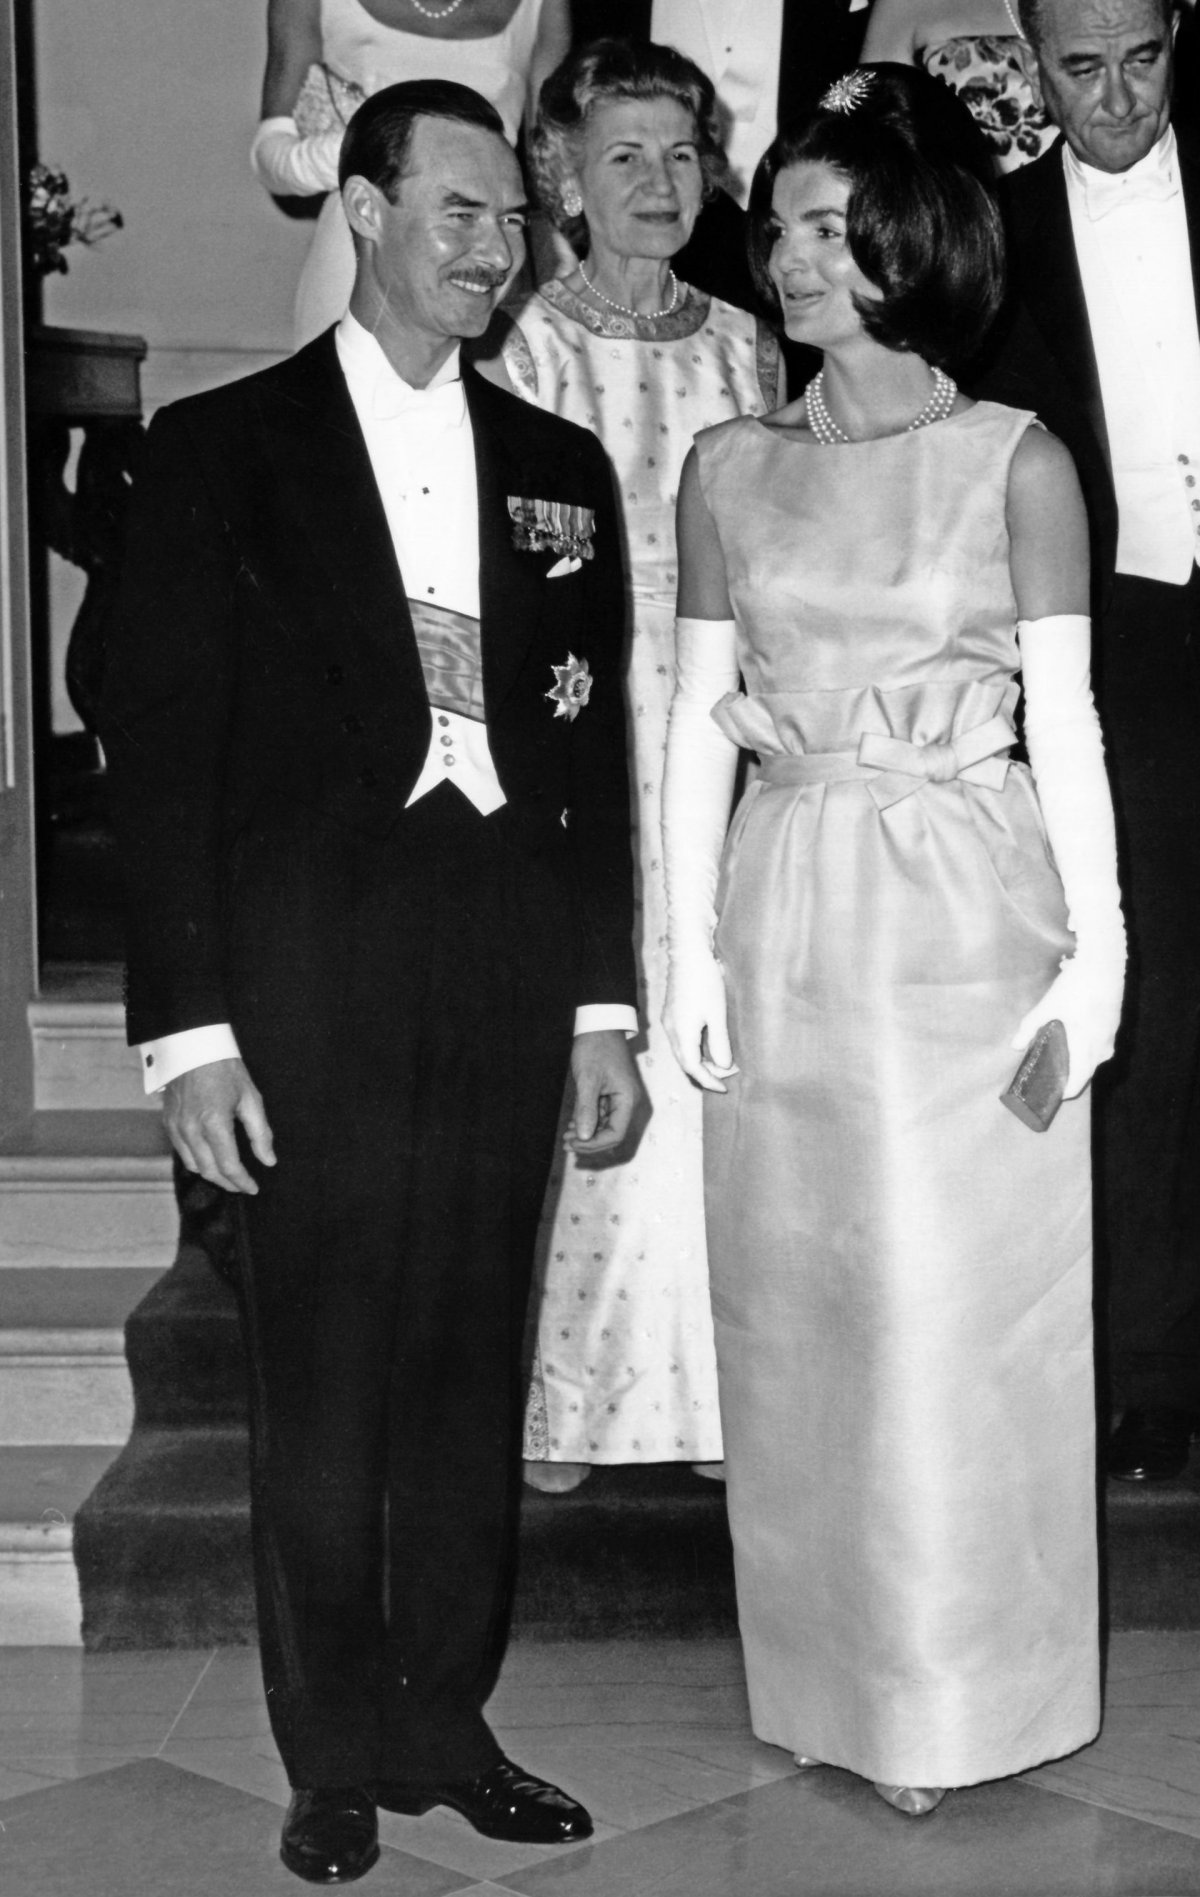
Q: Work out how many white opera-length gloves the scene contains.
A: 3